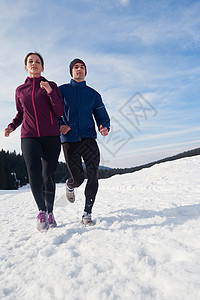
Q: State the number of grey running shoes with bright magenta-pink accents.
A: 2